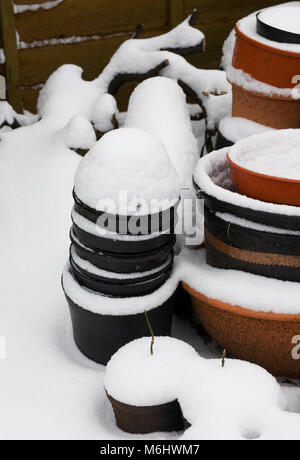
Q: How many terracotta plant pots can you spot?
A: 4